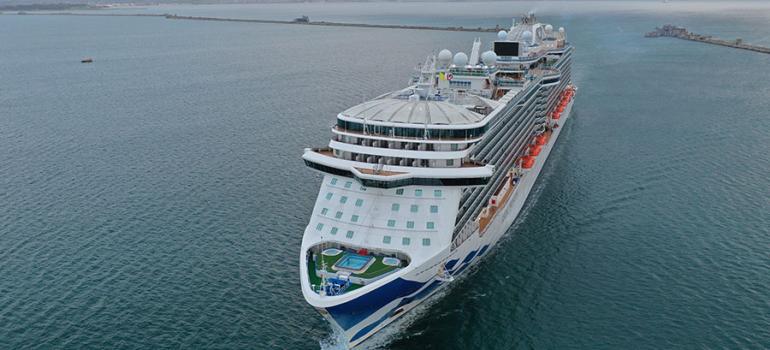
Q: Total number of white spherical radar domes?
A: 7